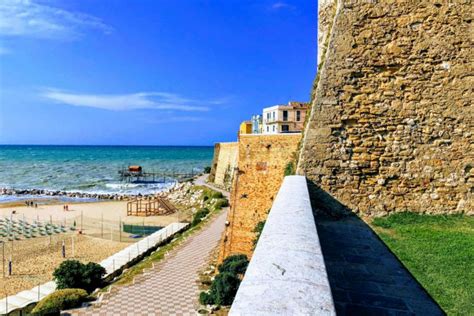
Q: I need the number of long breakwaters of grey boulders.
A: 1